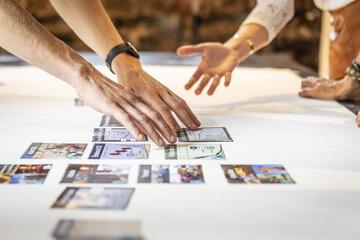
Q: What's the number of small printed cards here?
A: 13